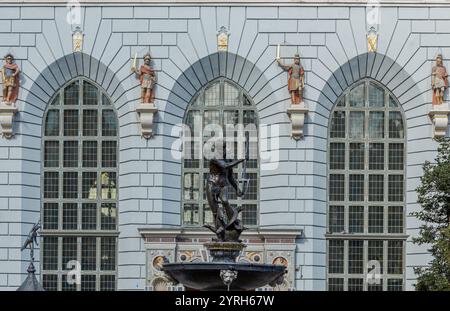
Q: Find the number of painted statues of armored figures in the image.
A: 4